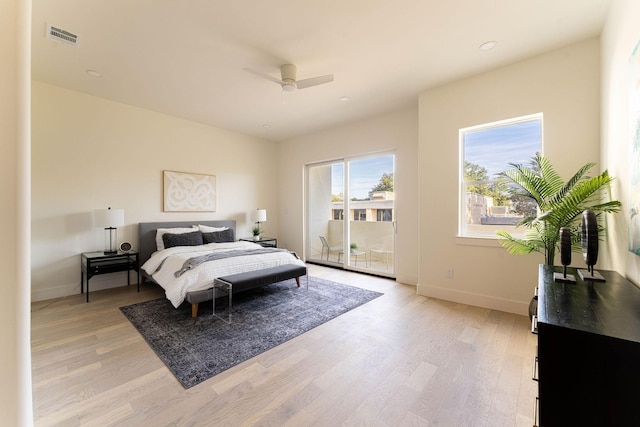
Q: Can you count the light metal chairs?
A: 2